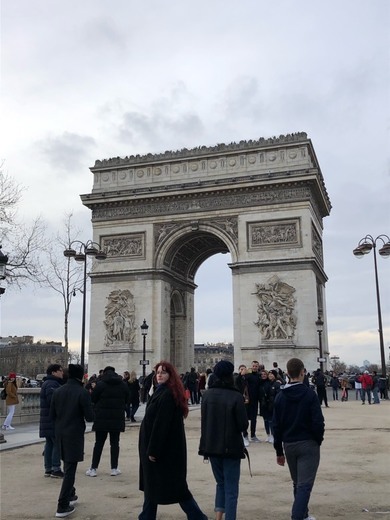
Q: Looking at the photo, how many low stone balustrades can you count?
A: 1